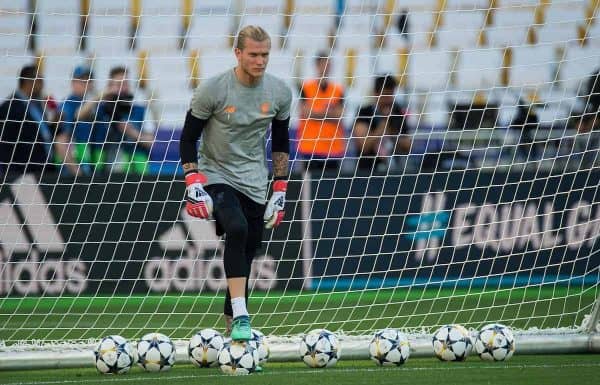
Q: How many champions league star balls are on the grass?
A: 9